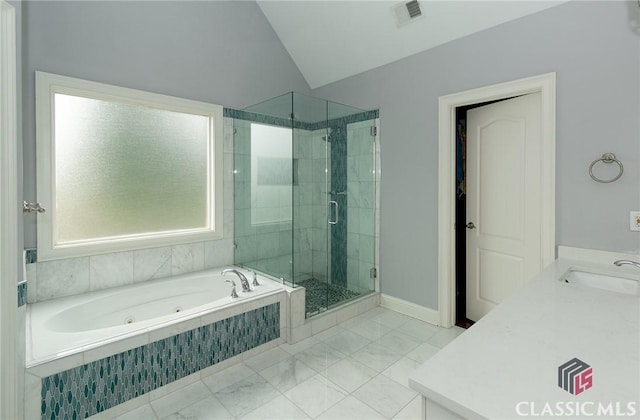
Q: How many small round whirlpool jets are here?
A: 2